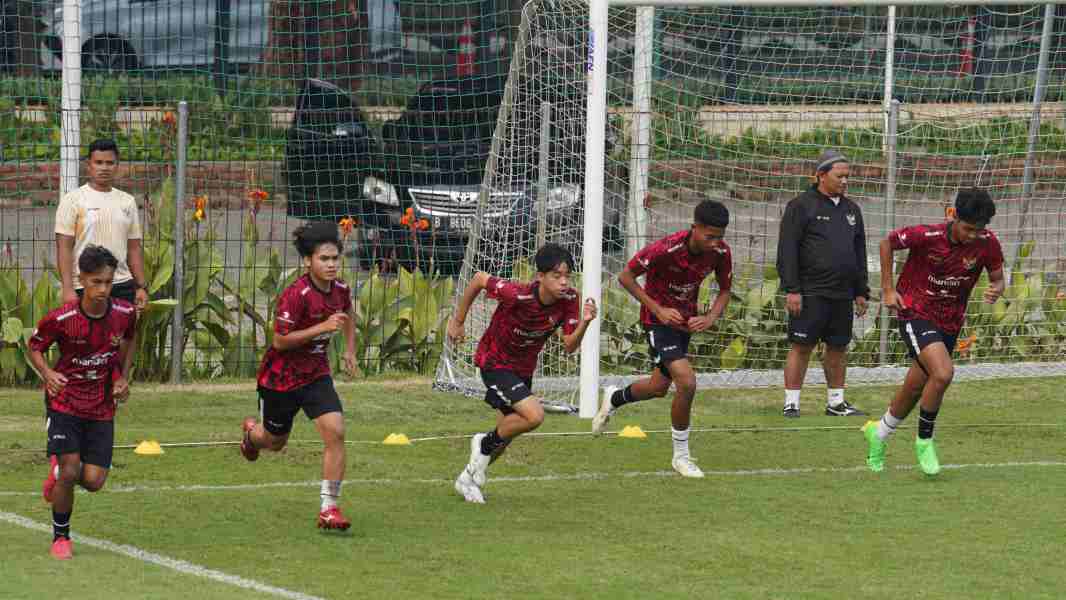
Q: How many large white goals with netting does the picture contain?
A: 1